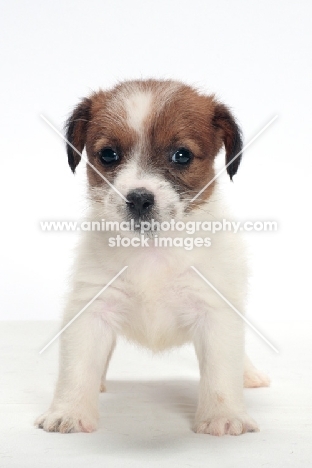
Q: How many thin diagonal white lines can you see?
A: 4